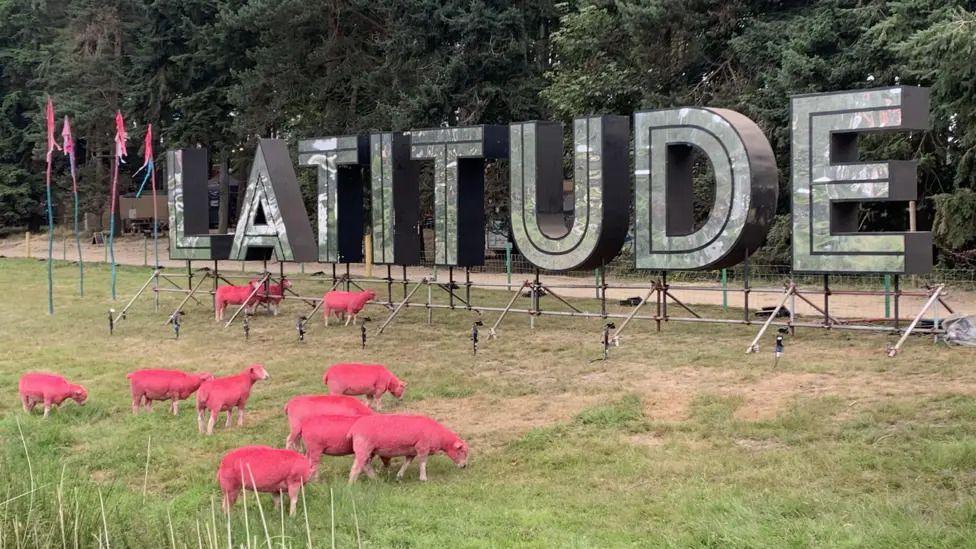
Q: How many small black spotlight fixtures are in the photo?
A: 8